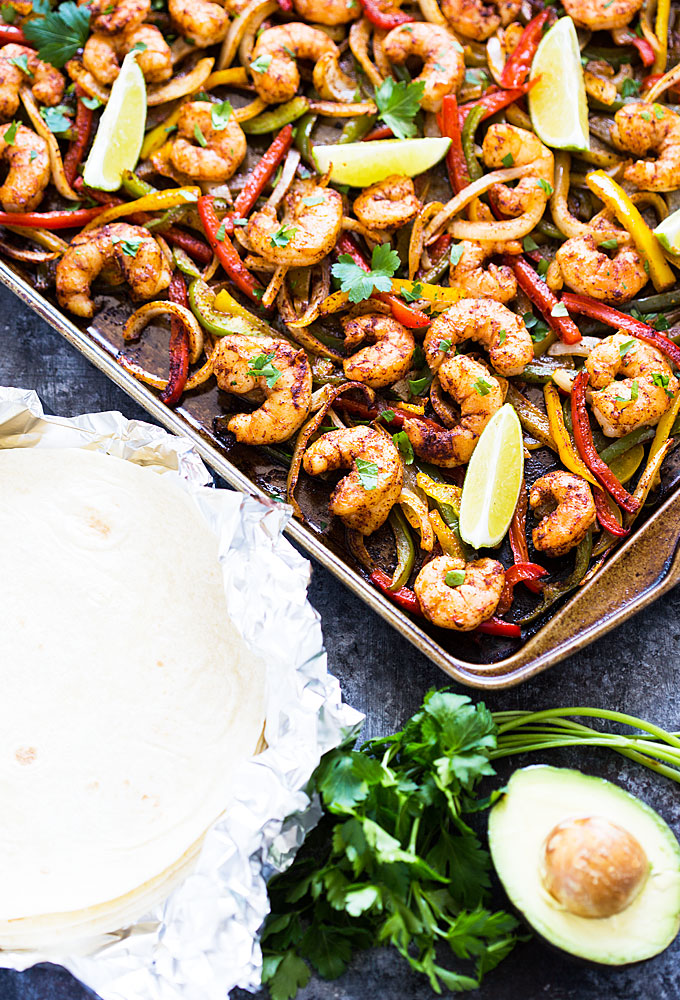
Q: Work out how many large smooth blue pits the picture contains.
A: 0